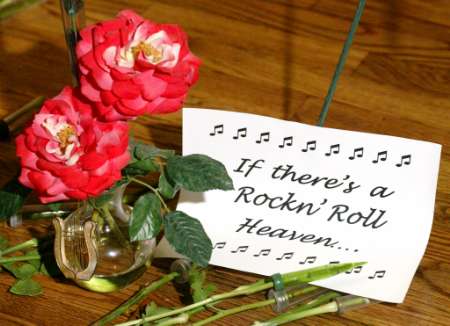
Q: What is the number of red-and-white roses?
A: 2